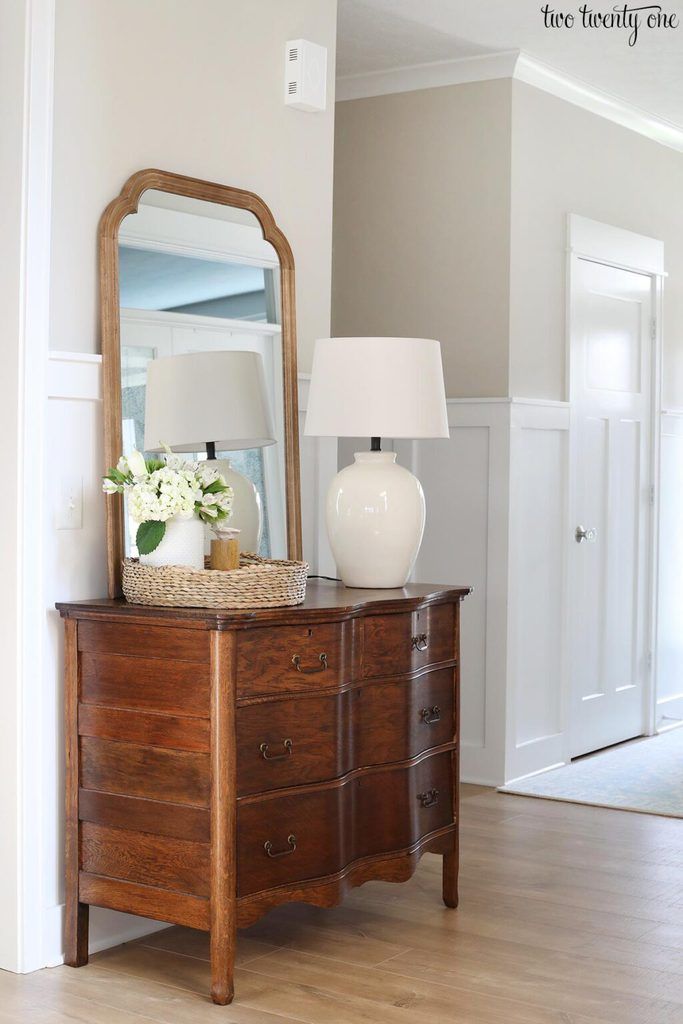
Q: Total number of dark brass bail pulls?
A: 6